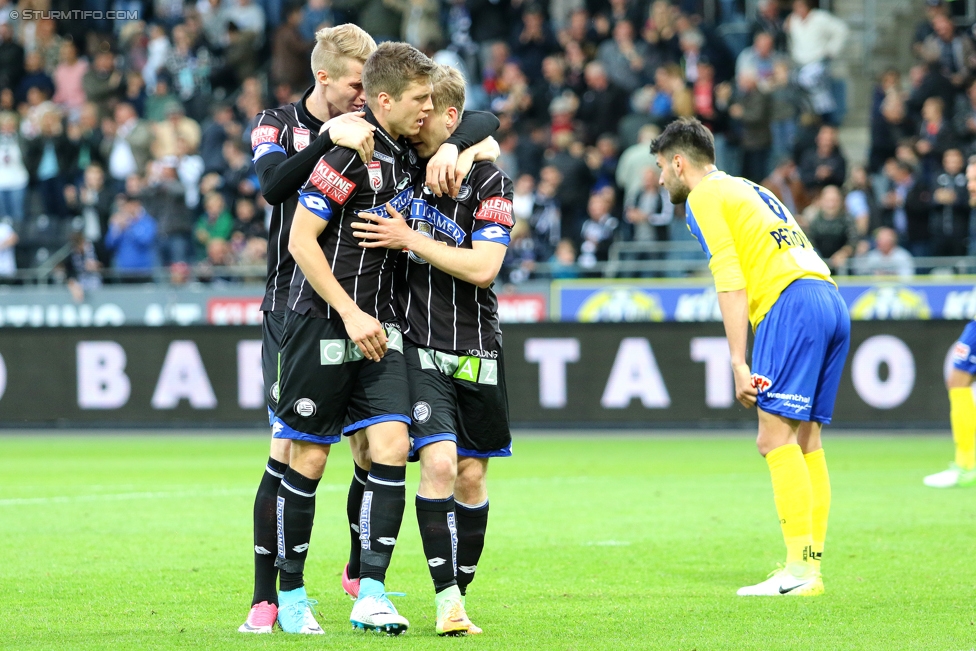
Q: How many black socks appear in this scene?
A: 6